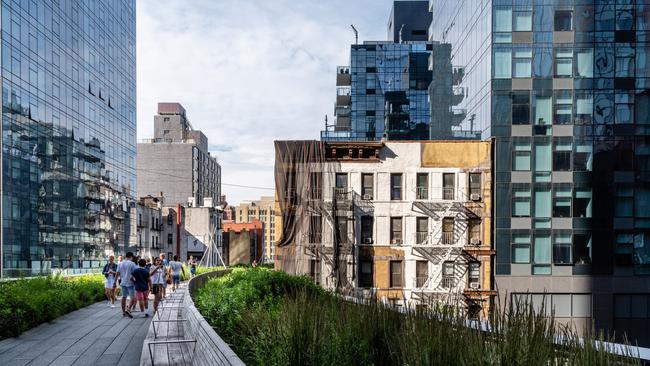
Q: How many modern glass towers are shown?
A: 3